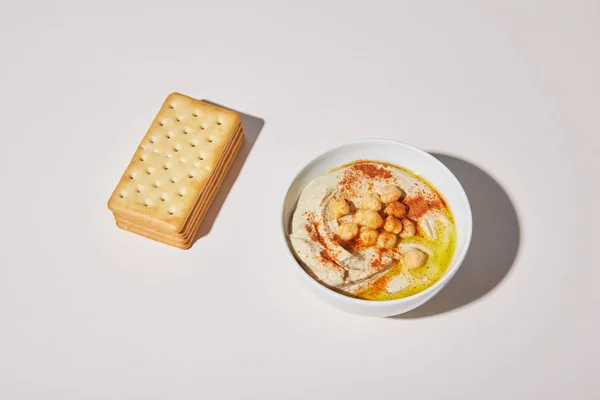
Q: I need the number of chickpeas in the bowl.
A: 11